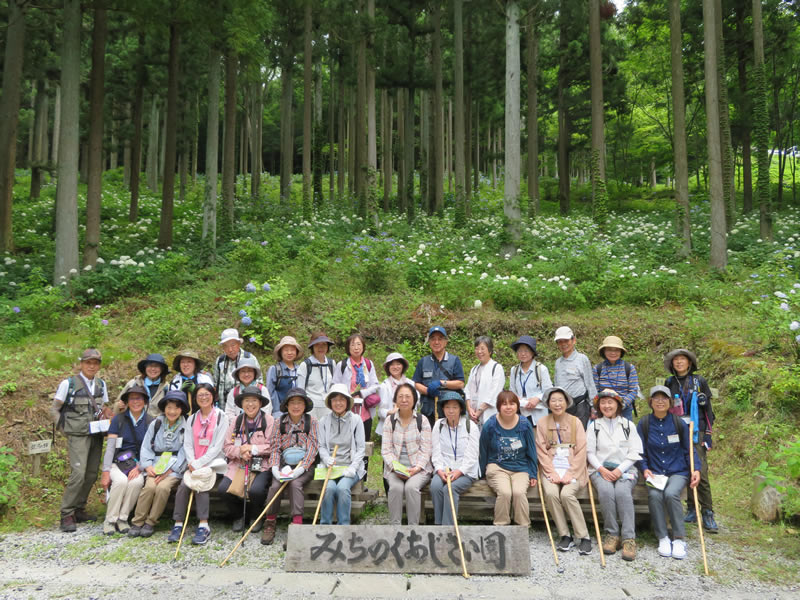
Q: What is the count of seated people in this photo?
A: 12